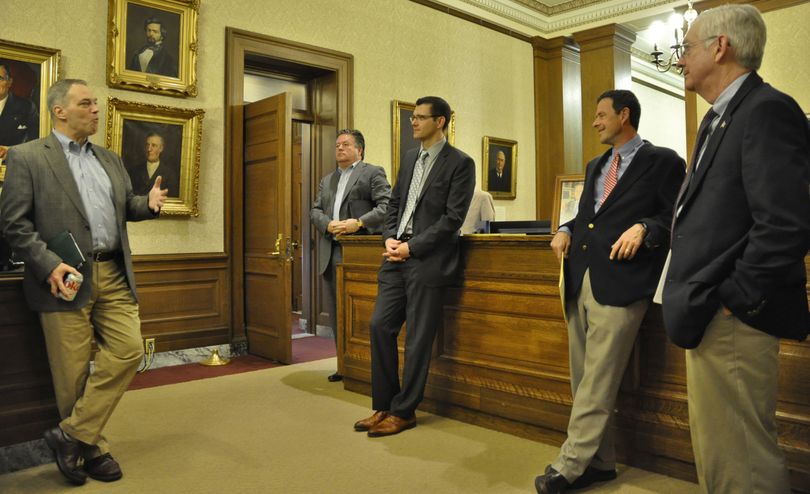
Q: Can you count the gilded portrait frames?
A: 5